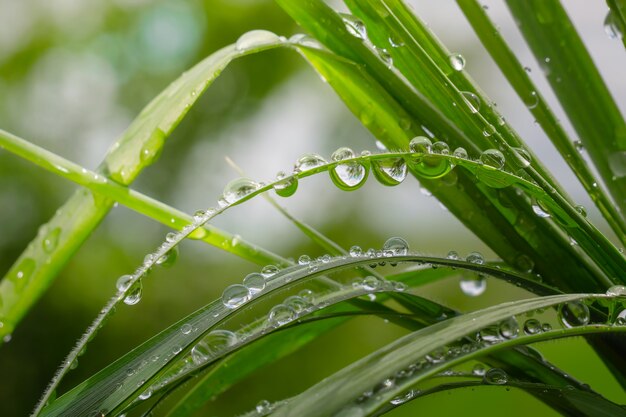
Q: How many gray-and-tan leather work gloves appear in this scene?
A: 0